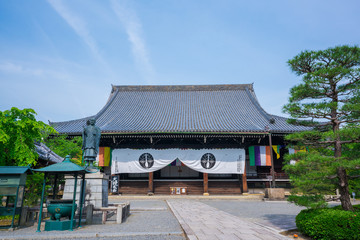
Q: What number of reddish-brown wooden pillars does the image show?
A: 3